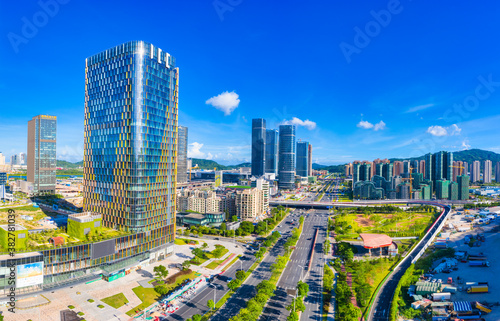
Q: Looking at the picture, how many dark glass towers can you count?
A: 4